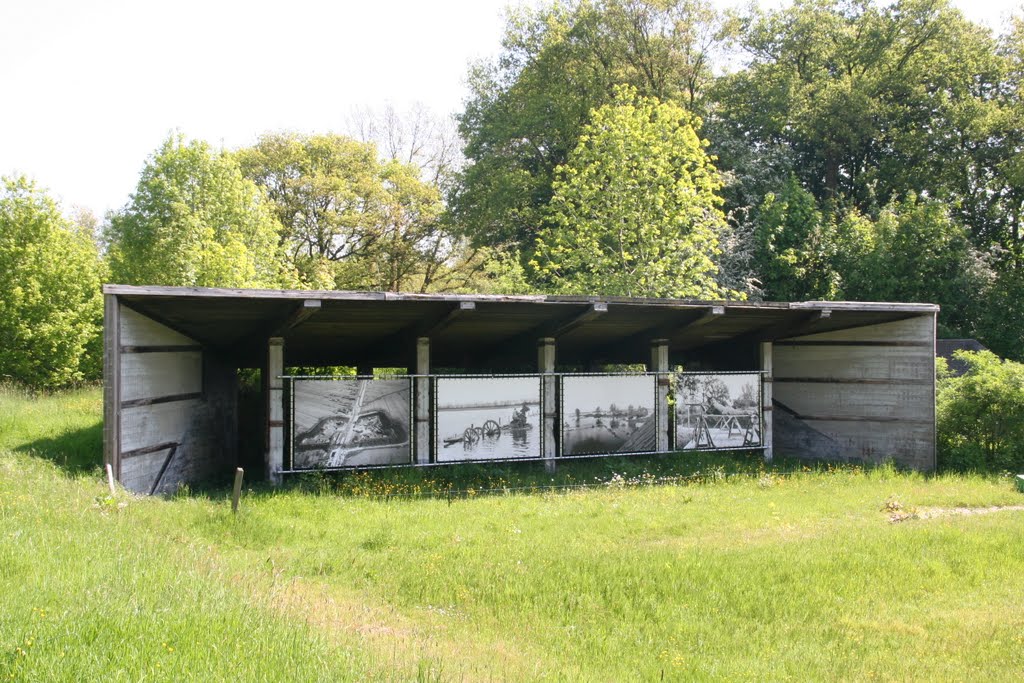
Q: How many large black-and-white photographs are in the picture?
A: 4